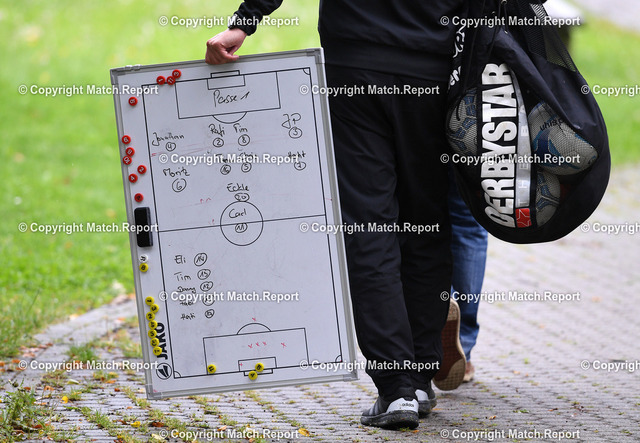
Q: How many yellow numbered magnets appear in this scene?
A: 11